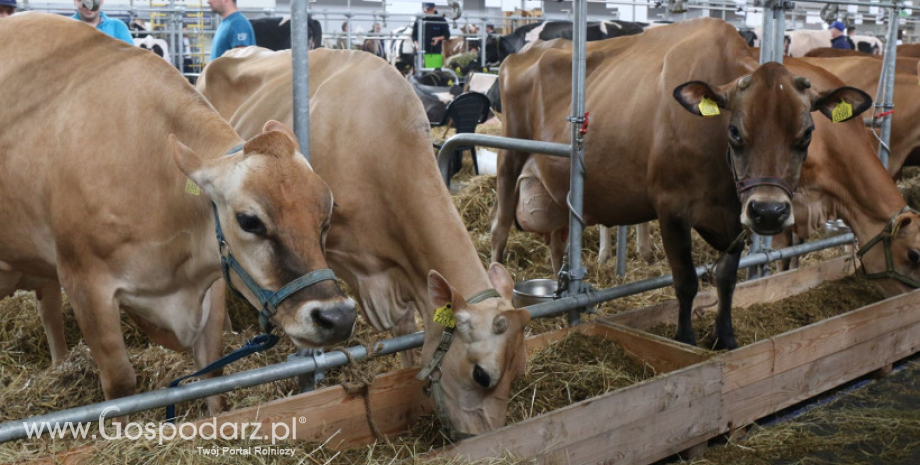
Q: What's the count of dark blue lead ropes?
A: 1